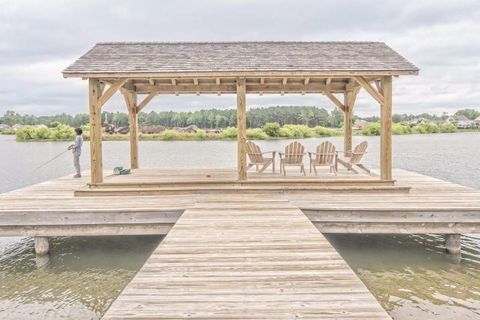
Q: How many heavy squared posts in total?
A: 5